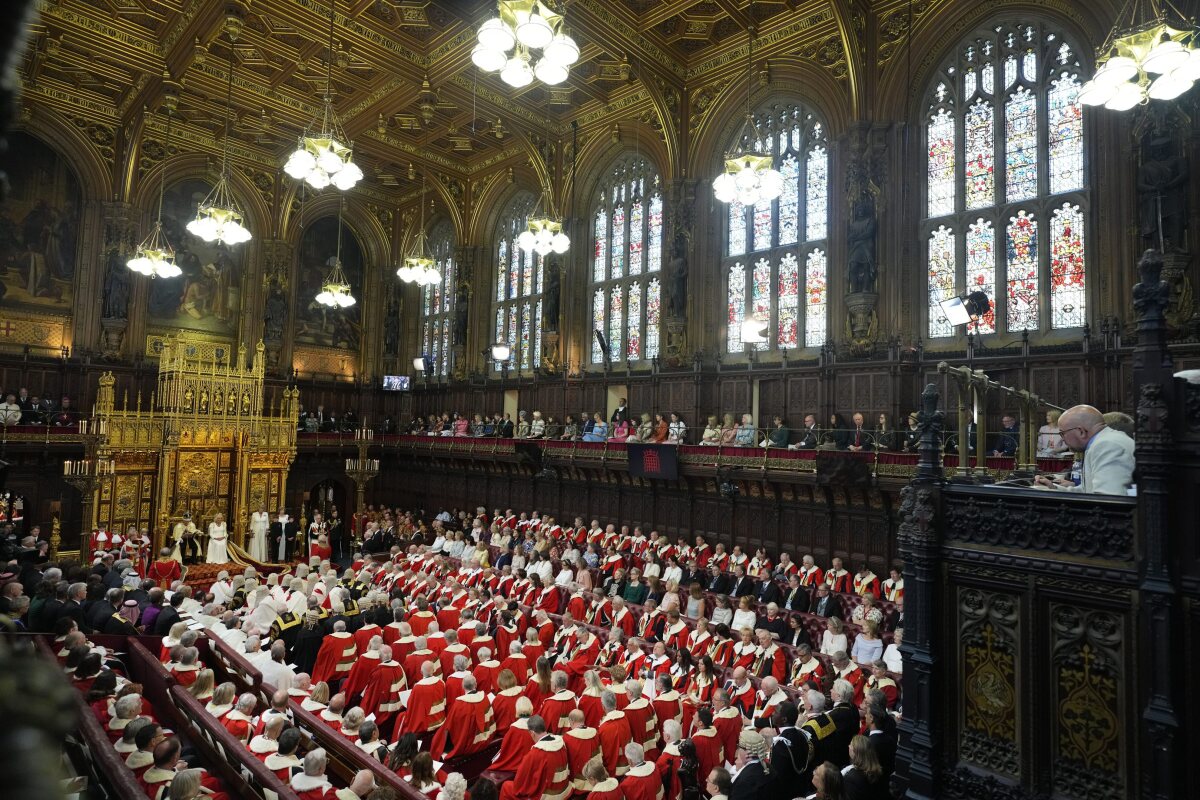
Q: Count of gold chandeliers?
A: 9